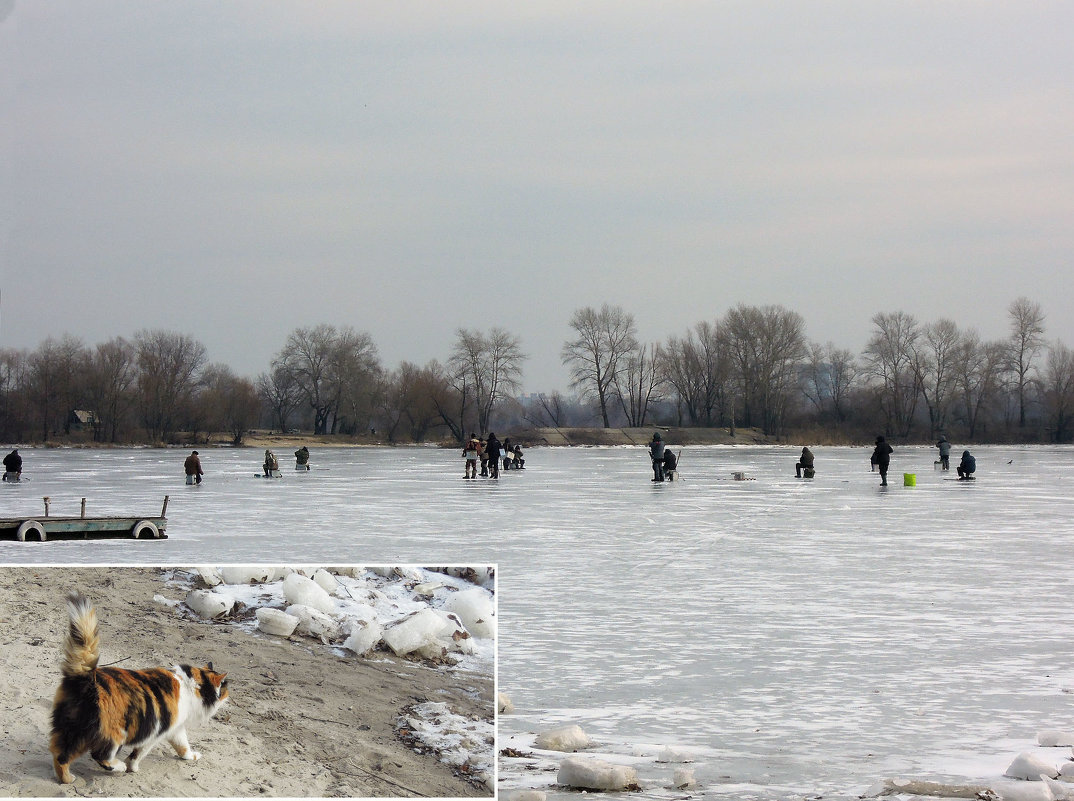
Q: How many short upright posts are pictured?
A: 3